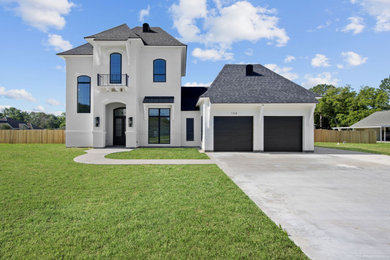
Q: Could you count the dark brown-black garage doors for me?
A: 2